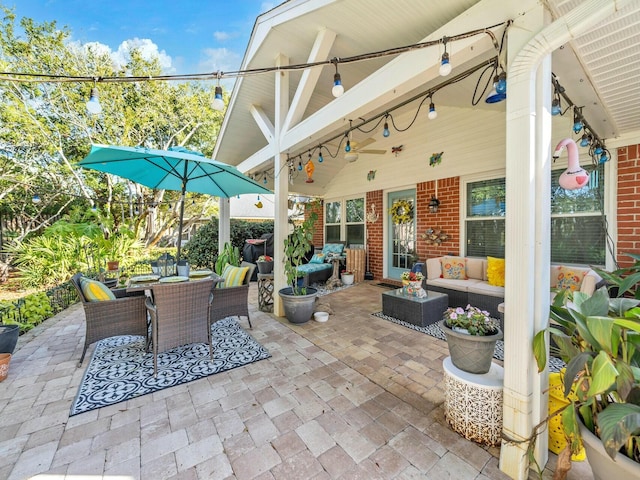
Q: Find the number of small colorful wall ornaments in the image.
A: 3